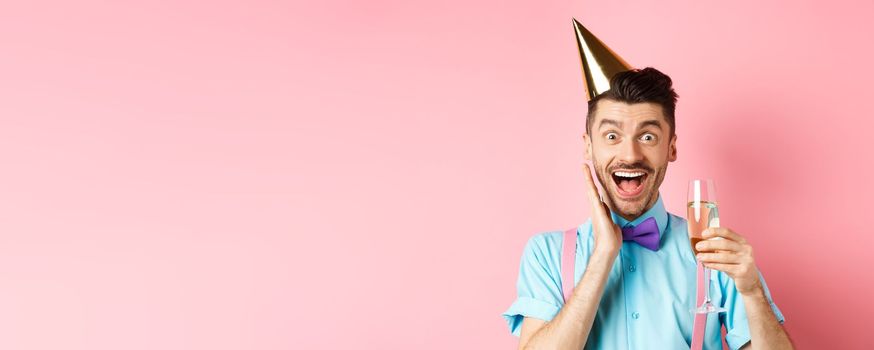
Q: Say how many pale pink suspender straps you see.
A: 2